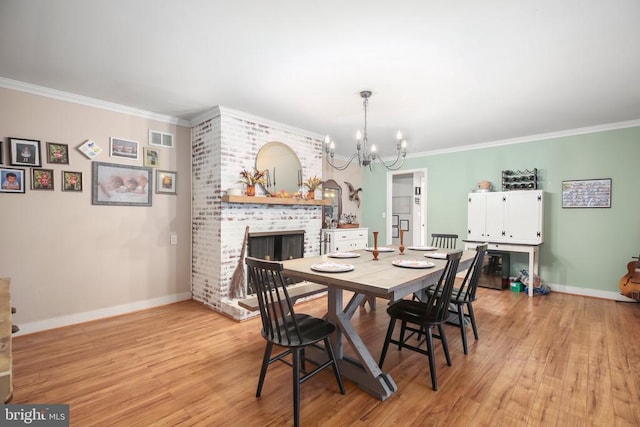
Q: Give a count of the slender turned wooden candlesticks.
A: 2